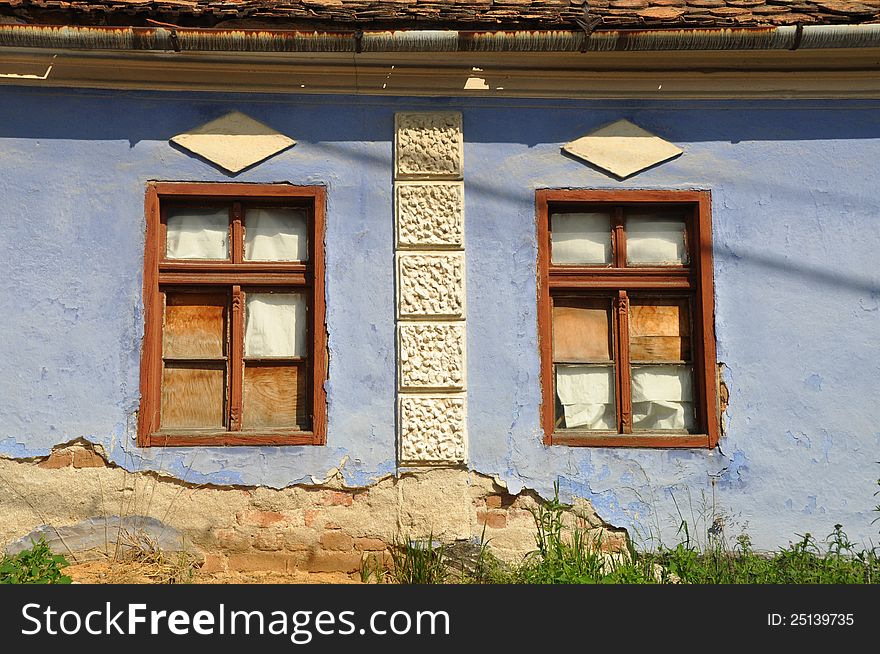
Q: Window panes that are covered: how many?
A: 12